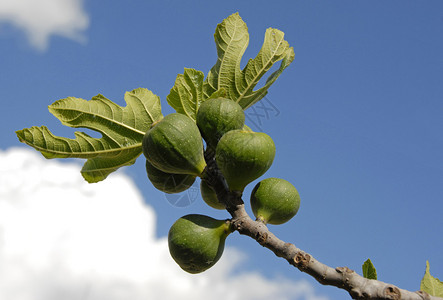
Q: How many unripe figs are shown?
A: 7